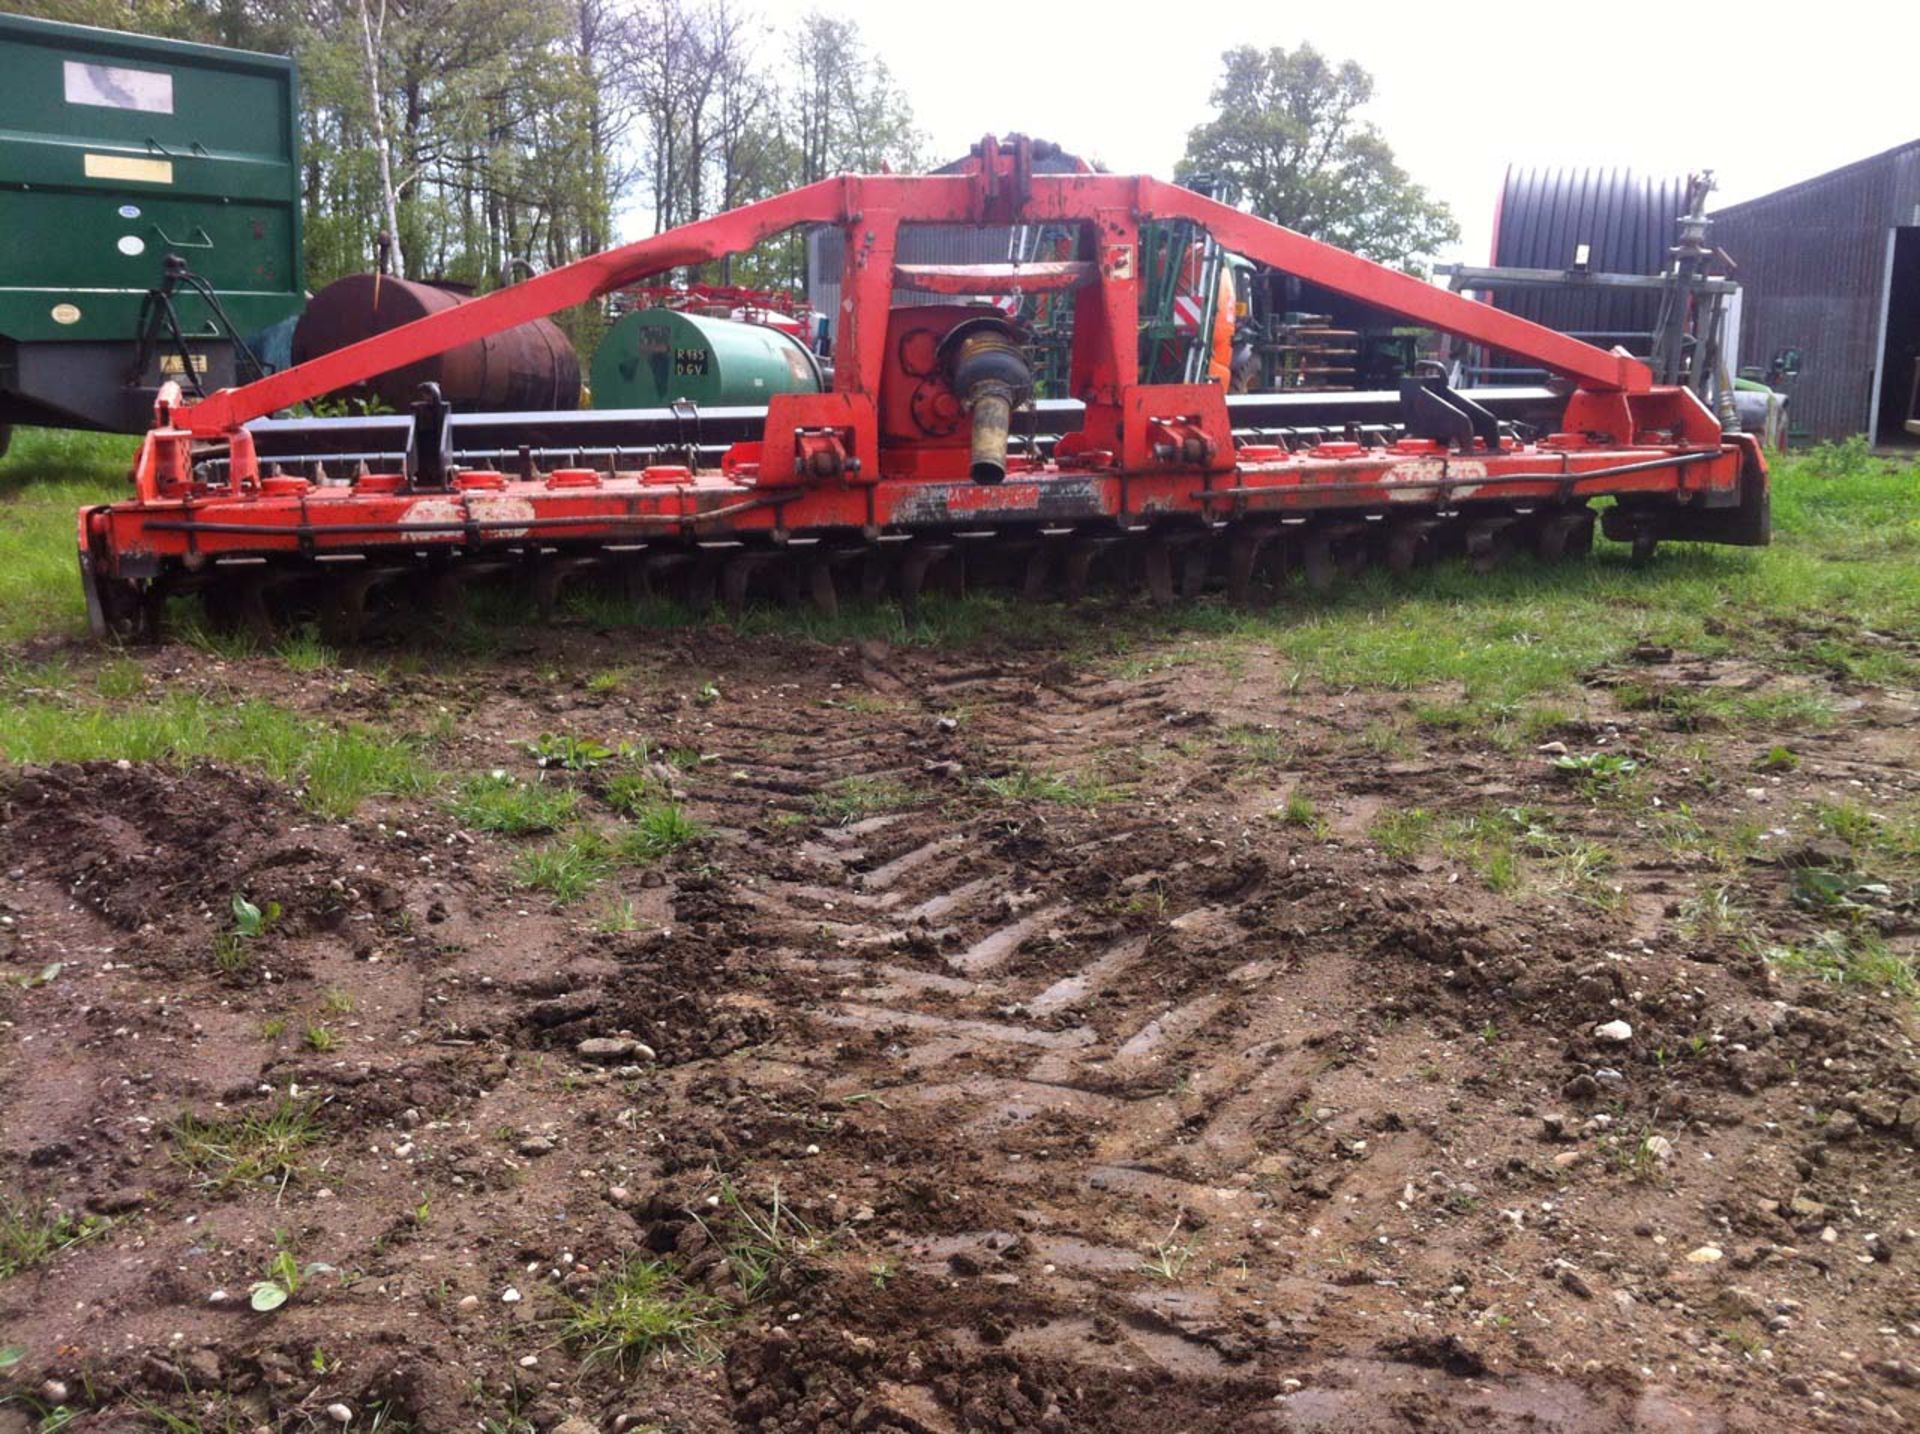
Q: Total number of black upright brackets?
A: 2